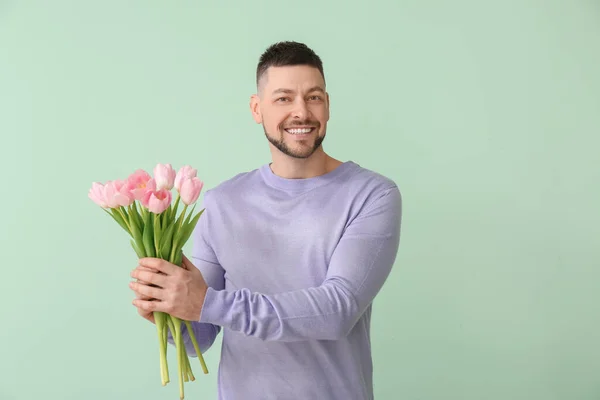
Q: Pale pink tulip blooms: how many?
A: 7